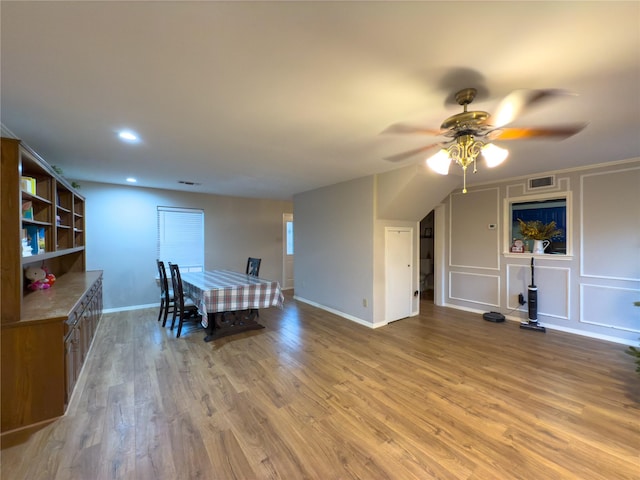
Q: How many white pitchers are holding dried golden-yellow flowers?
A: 1